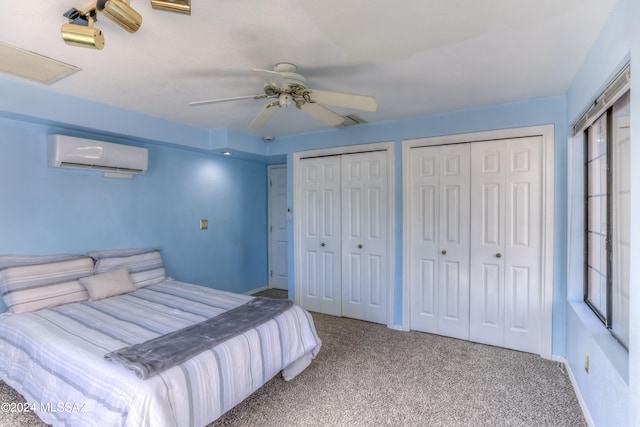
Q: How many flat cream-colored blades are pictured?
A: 5